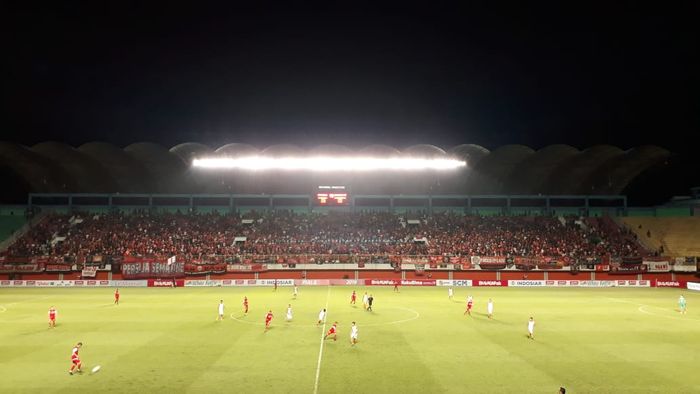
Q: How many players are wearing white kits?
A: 9